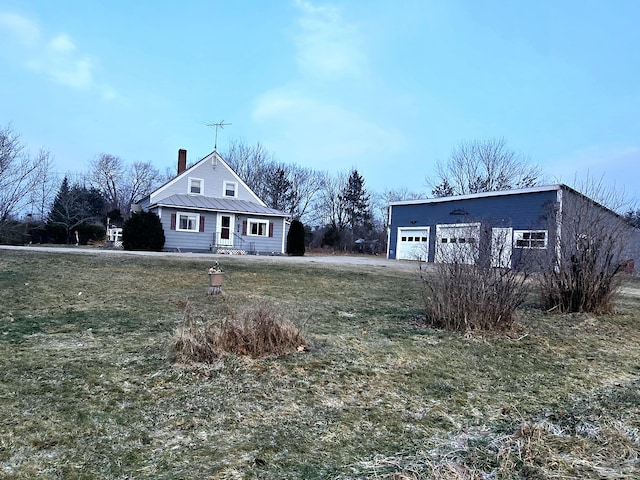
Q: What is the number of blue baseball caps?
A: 0